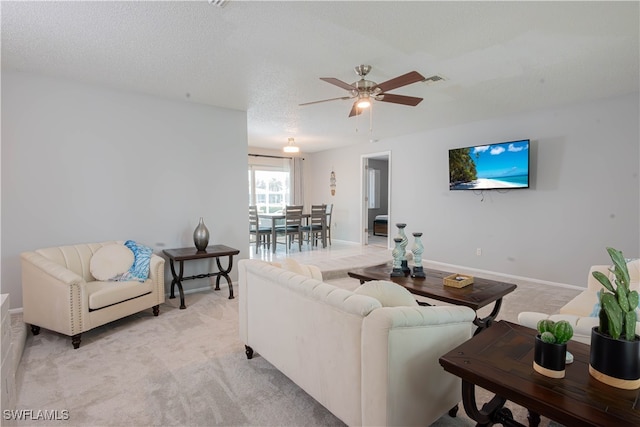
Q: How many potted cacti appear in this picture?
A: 2